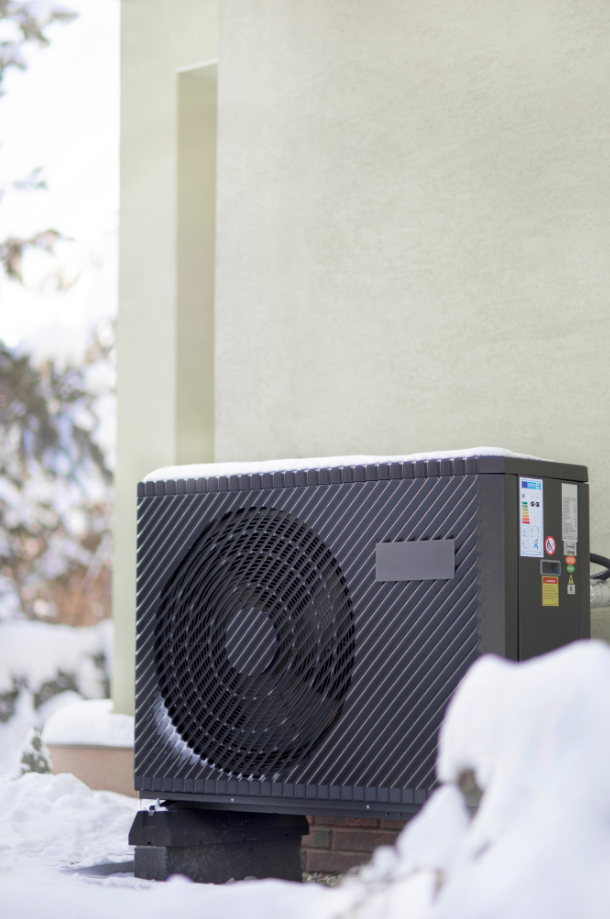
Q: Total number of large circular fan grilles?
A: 1